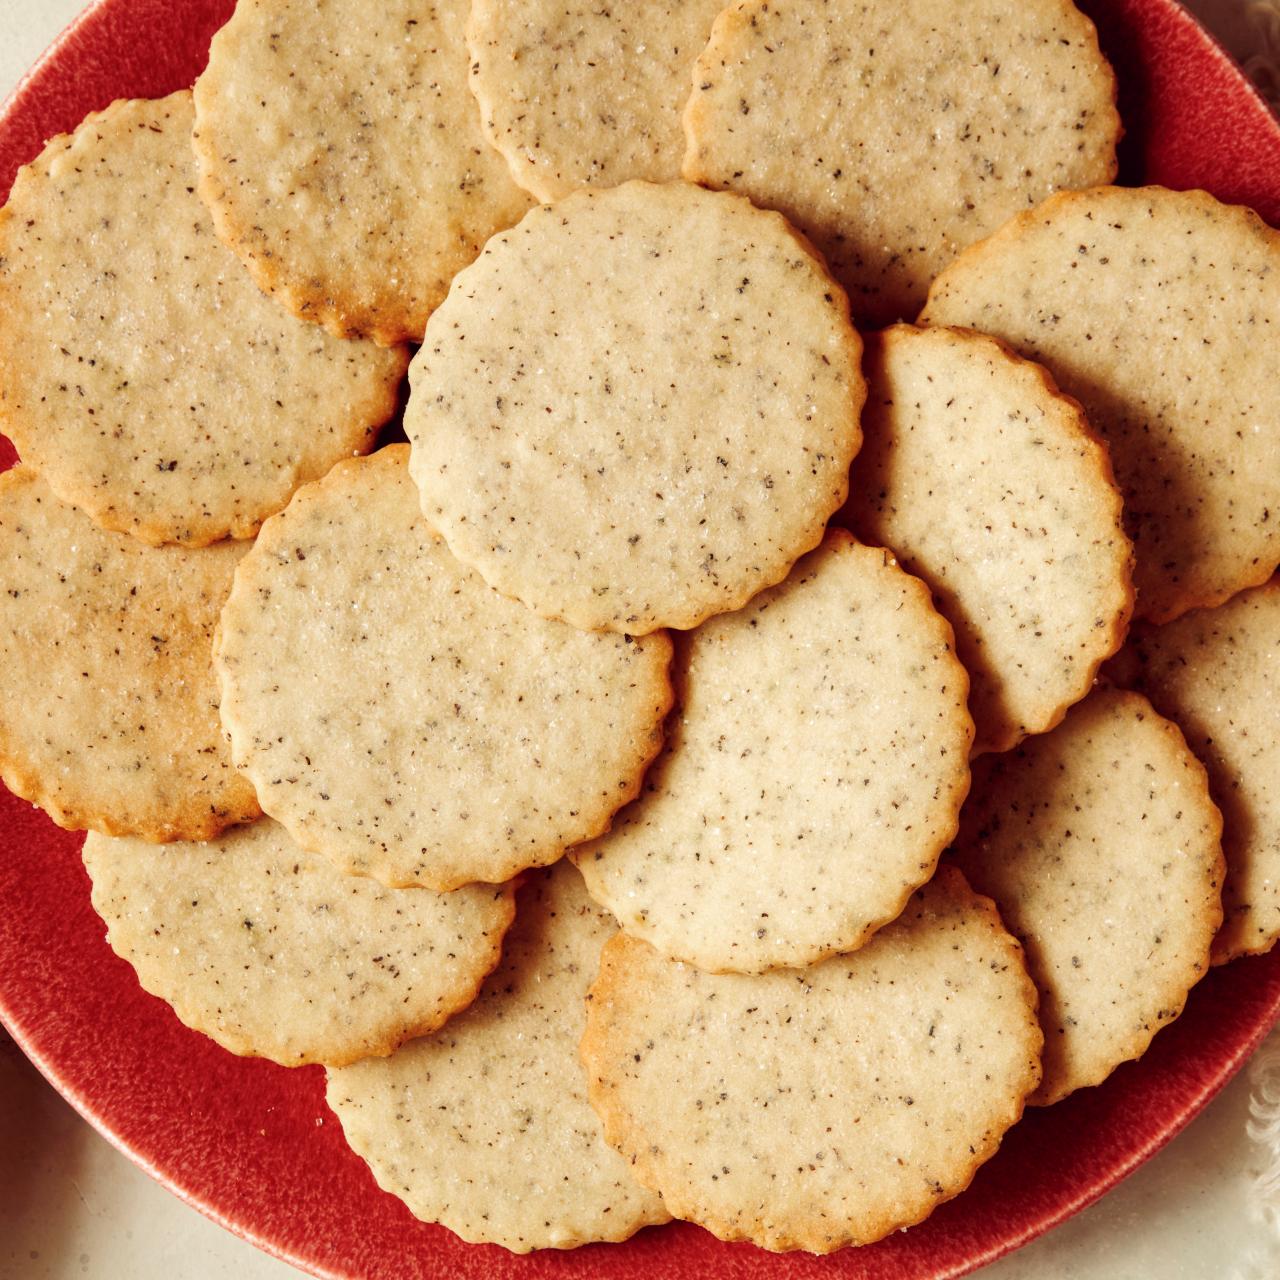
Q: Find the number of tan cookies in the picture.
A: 15